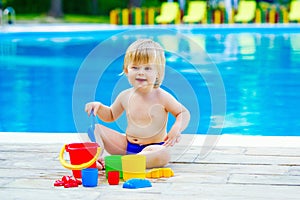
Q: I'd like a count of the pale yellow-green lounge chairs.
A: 4